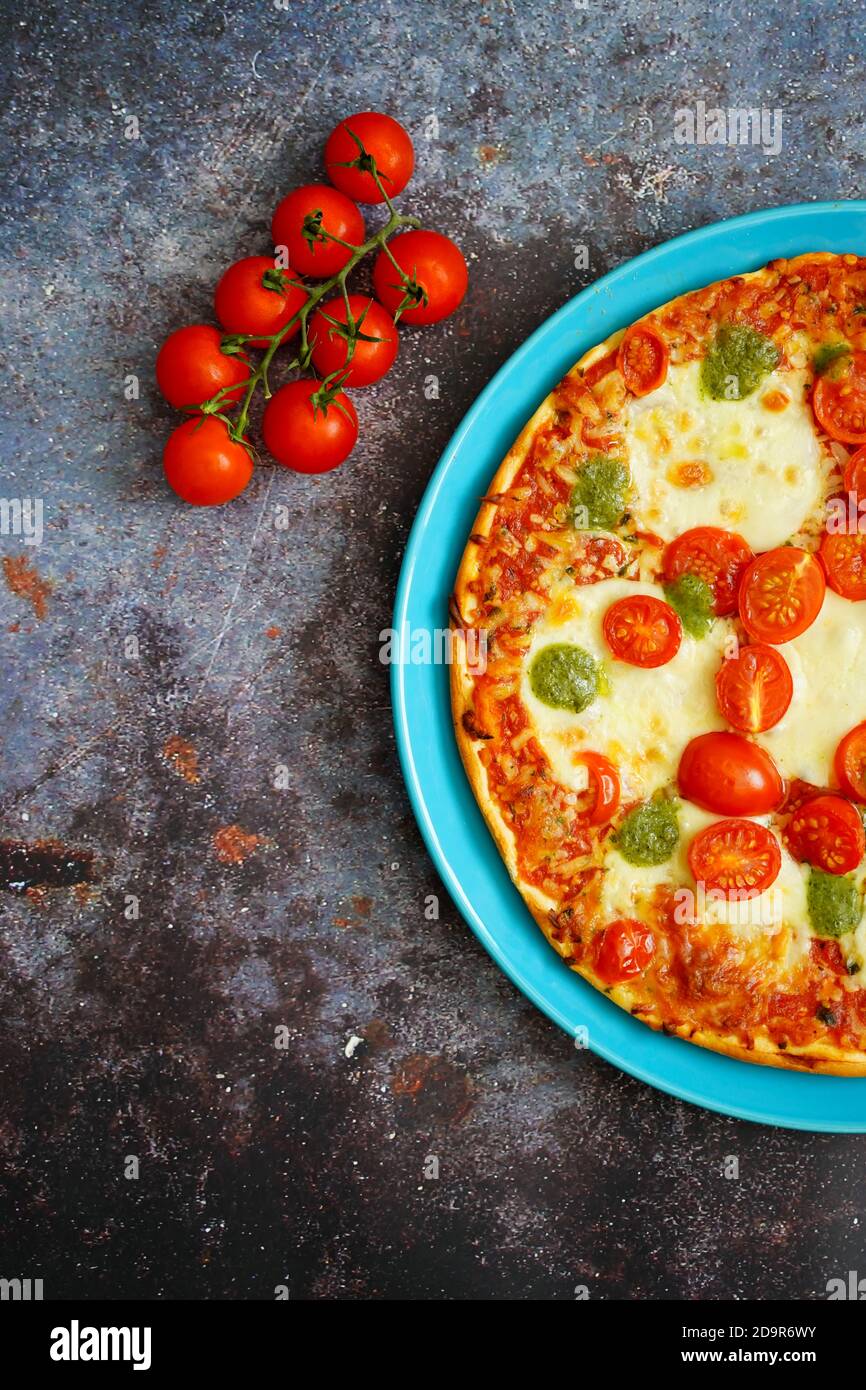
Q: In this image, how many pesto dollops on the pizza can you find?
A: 7